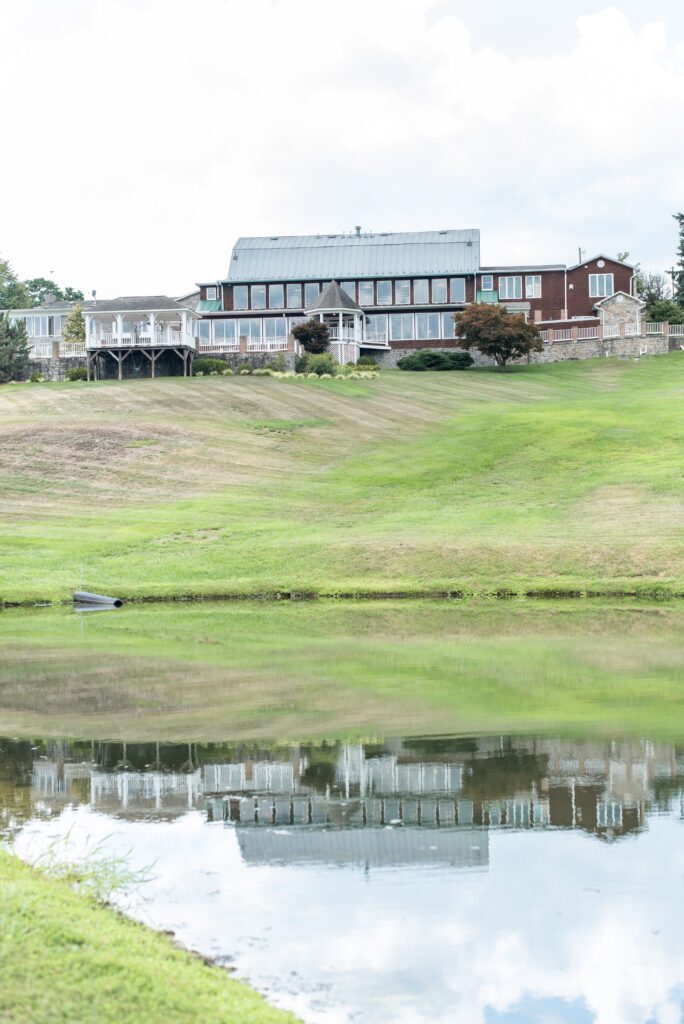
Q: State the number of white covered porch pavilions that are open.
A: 2